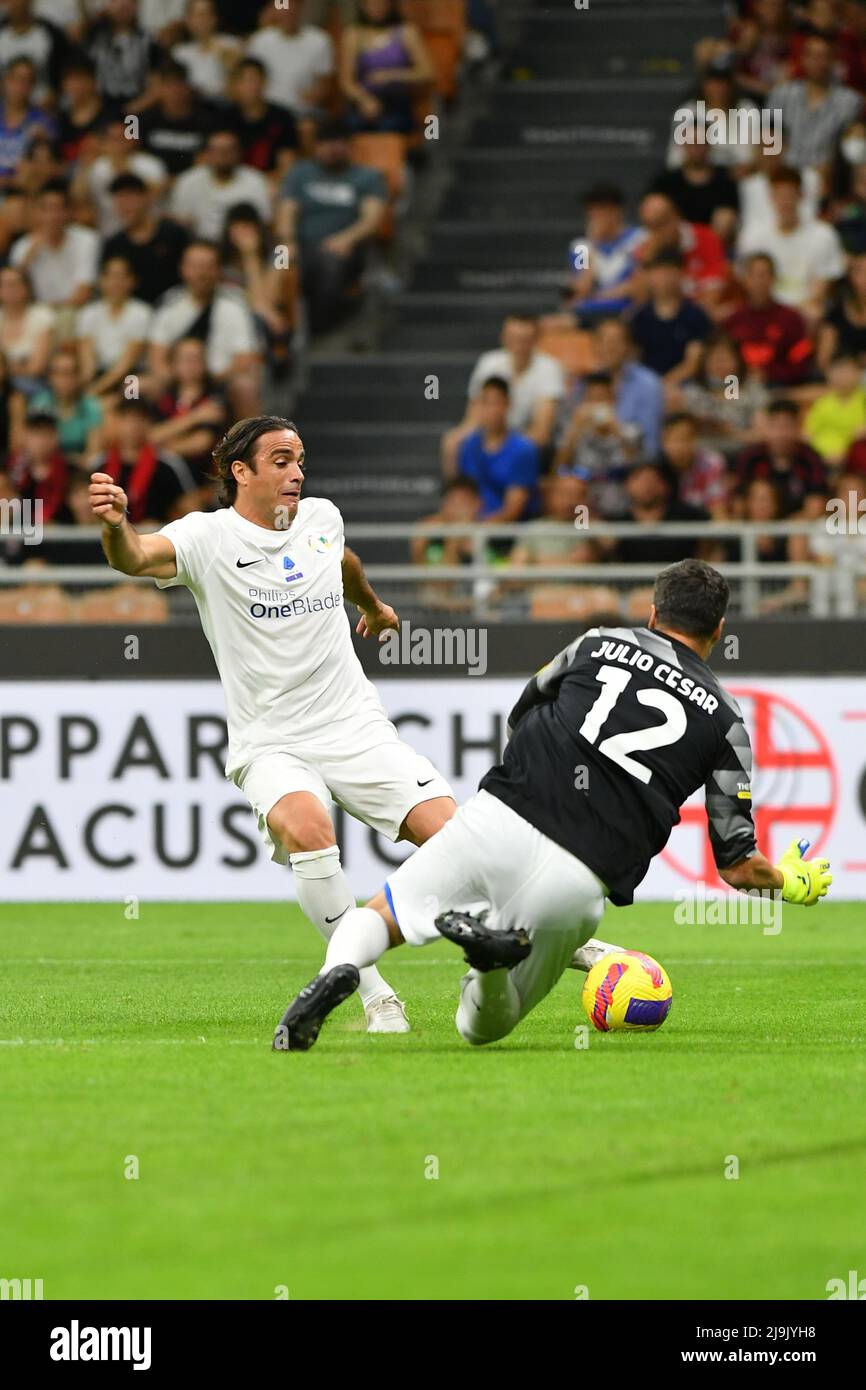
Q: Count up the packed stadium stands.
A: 2